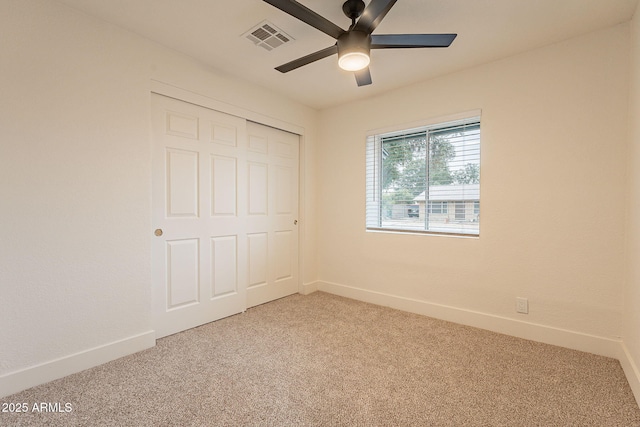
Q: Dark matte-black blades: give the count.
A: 5